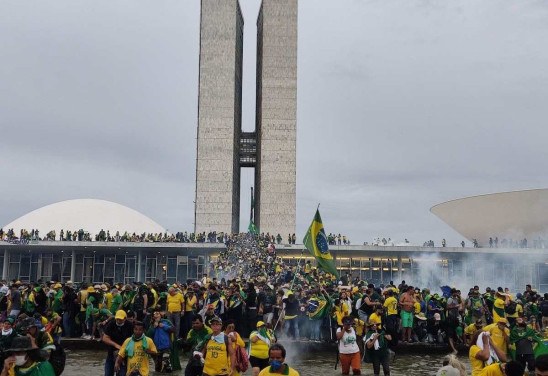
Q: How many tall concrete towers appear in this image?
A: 2